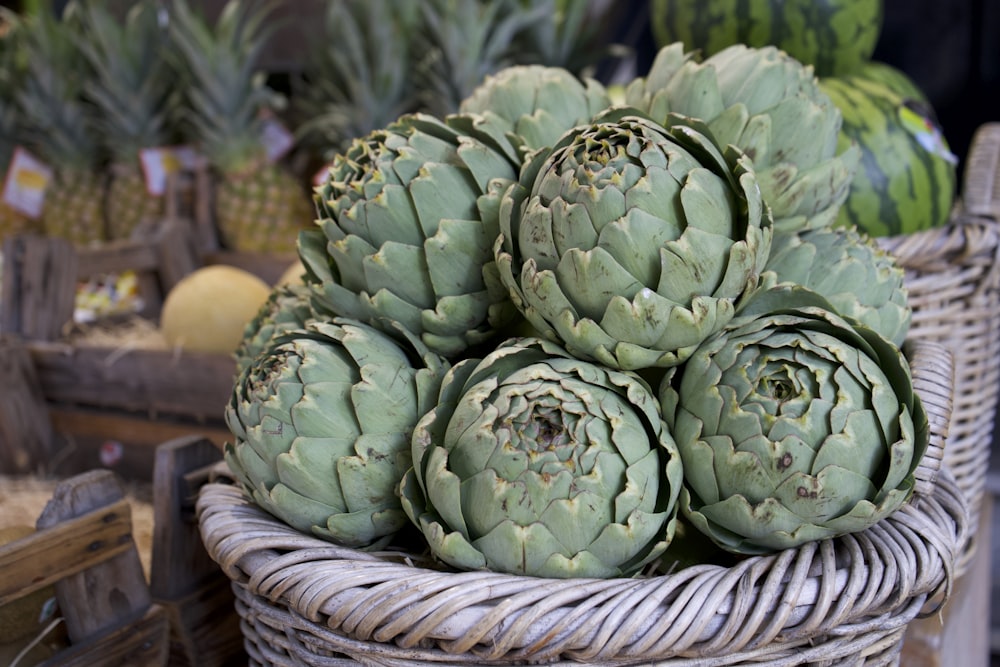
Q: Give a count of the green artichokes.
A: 9